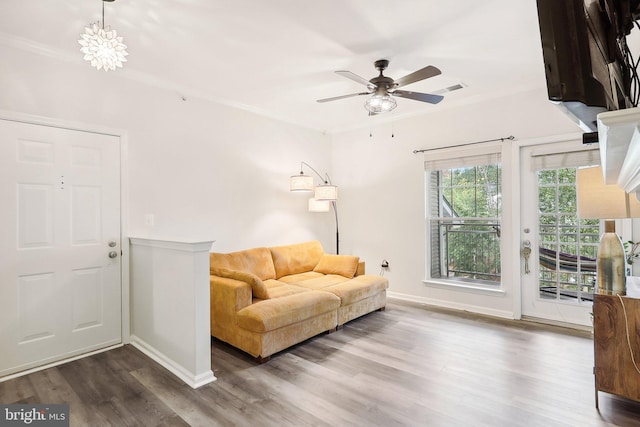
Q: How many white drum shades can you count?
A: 3